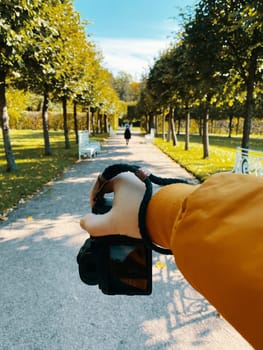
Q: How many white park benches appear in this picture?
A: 4